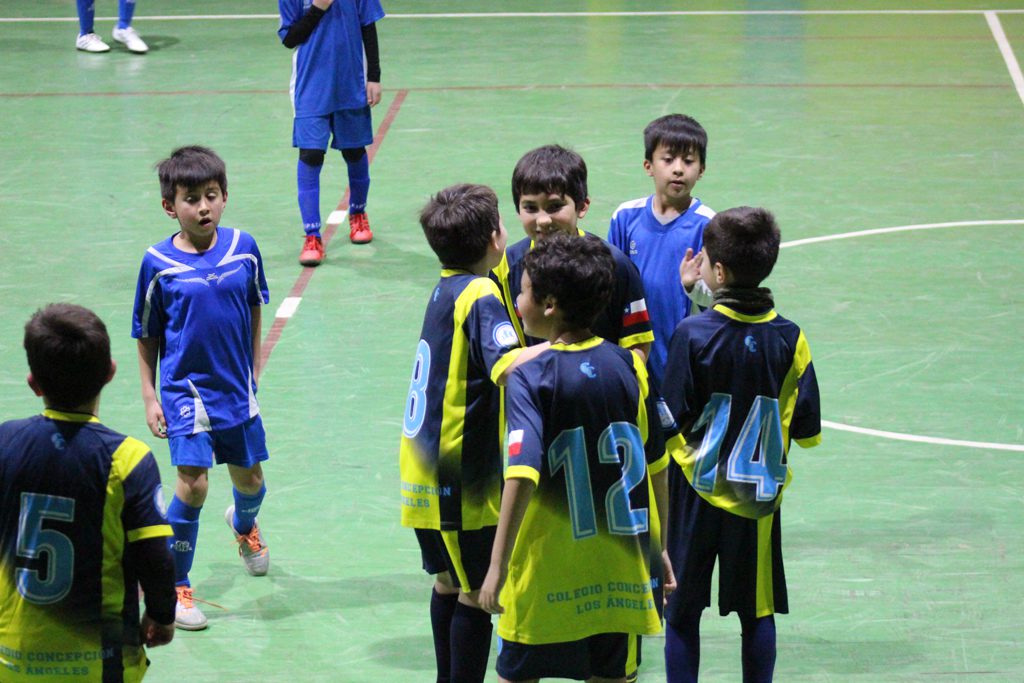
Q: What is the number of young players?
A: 9